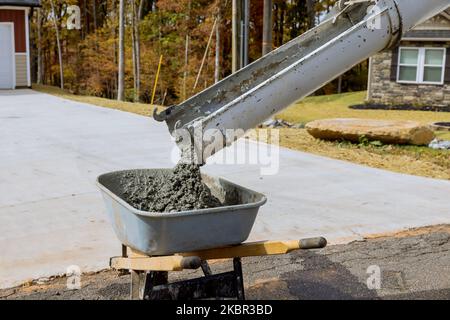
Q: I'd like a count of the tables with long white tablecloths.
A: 0